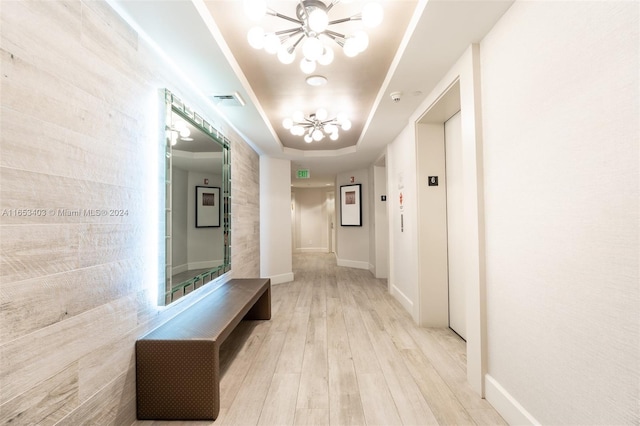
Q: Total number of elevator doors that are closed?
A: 2